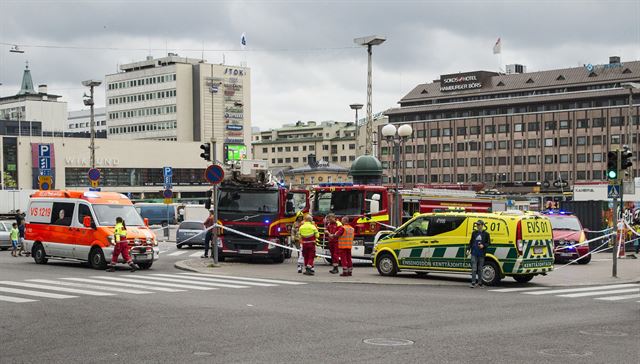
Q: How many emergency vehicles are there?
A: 5